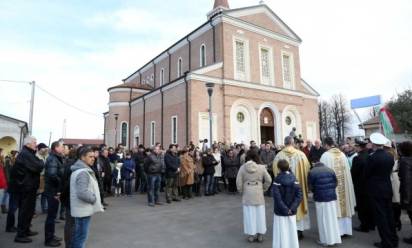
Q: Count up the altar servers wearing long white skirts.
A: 3